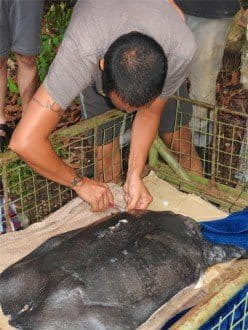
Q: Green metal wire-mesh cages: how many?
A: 1